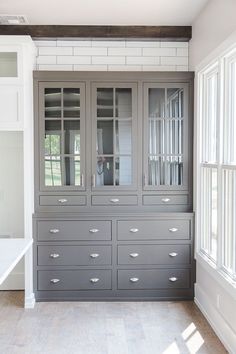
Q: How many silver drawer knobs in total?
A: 15